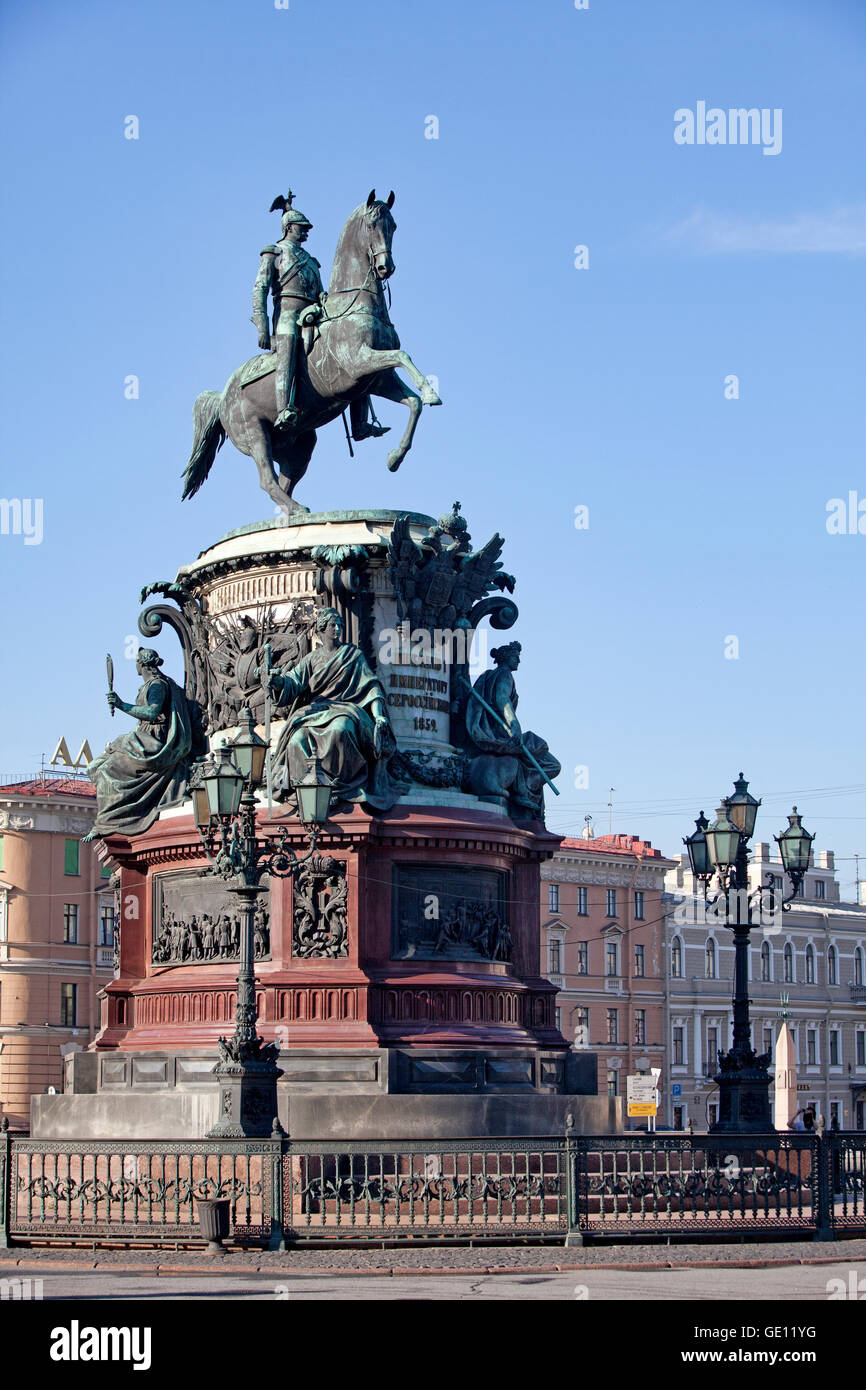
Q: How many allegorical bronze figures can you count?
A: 3